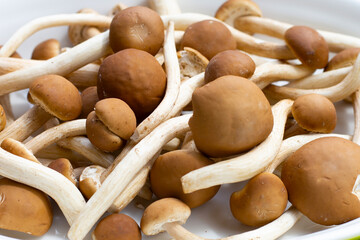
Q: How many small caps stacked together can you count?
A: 2